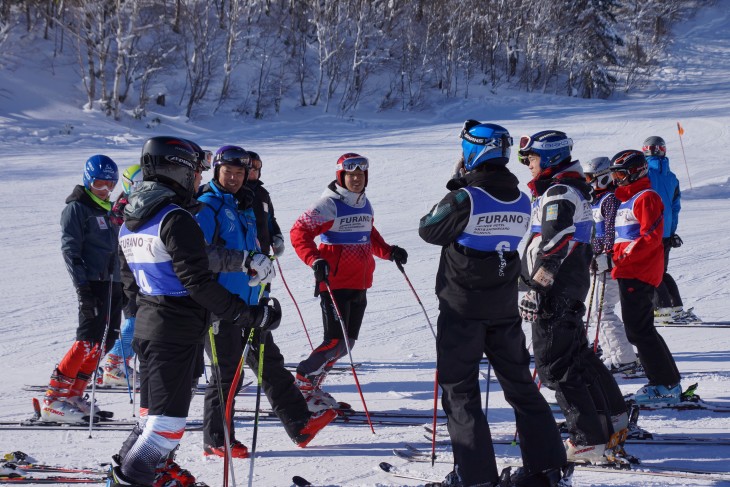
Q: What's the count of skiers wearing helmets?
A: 12